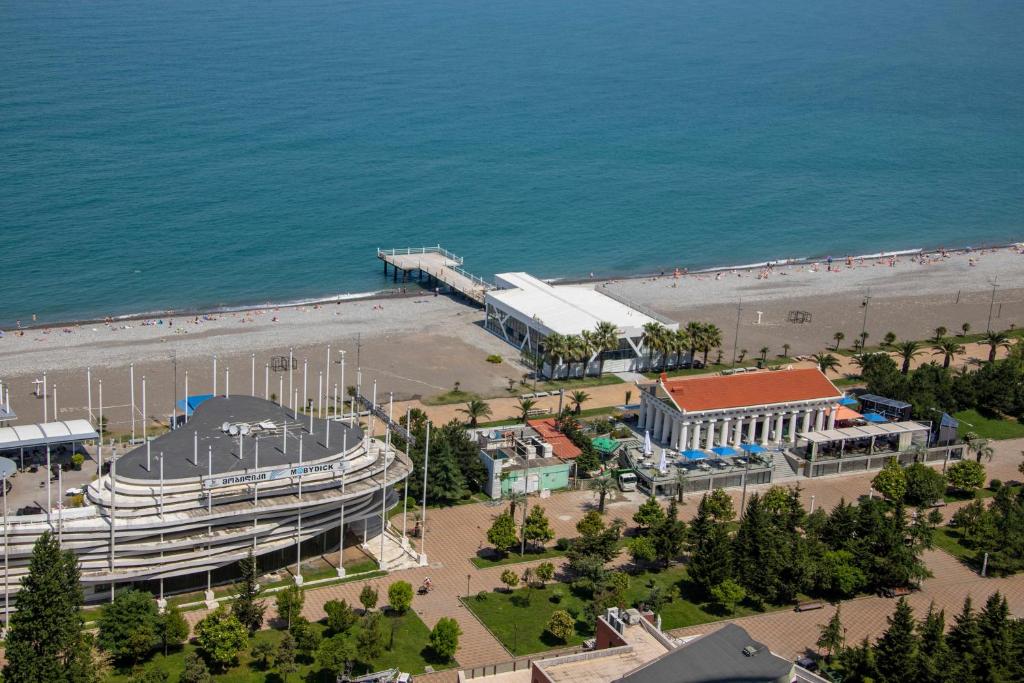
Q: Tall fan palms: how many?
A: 9